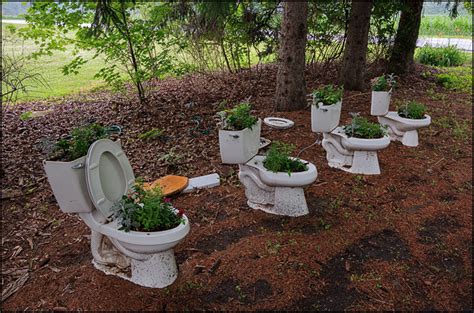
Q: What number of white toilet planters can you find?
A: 4